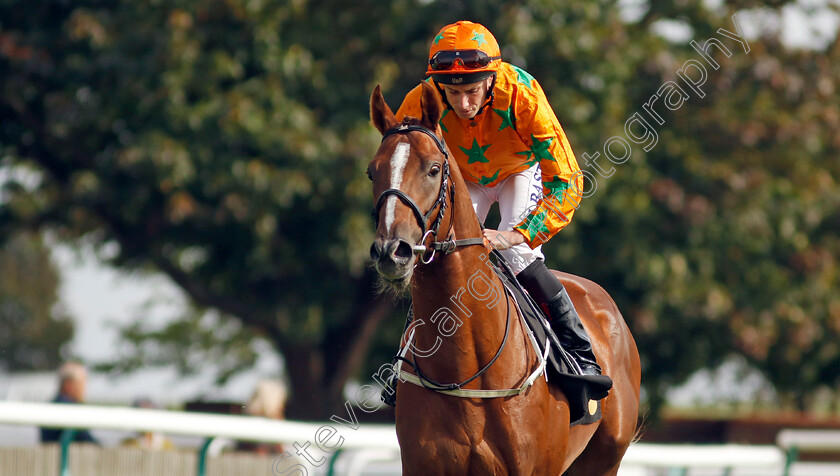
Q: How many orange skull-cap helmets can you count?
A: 1